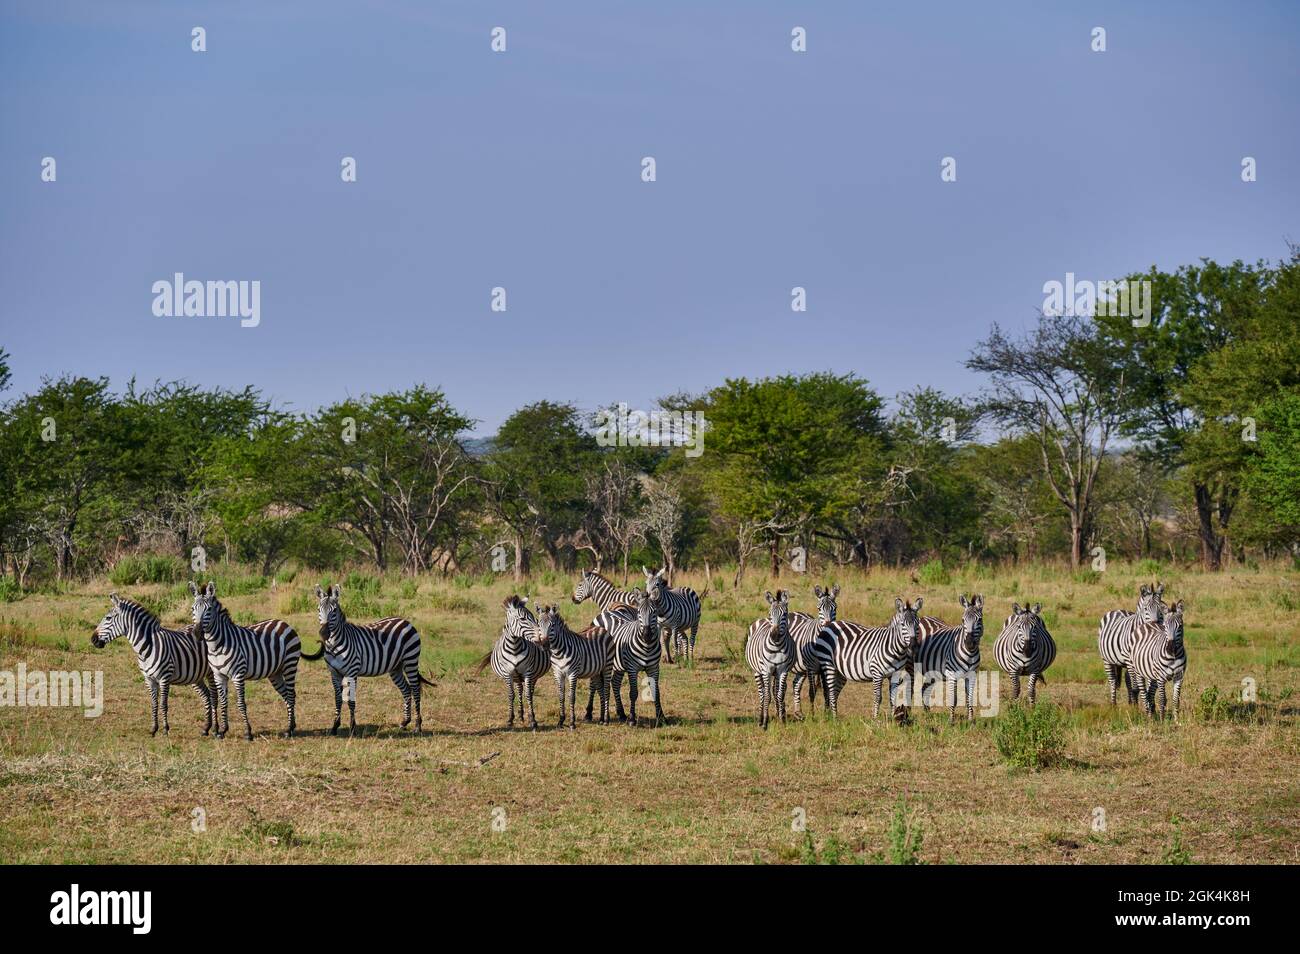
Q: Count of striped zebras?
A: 15